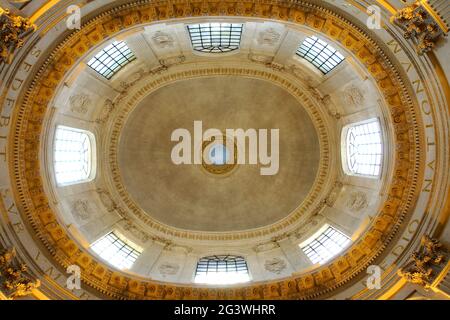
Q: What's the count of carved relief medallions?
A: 8